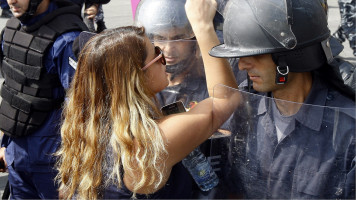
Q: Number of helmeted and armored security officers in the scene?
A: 3